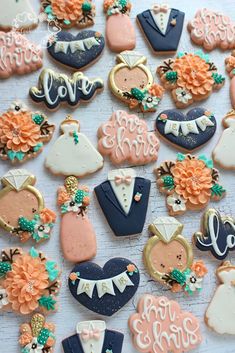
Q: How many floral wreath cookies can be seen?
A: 5